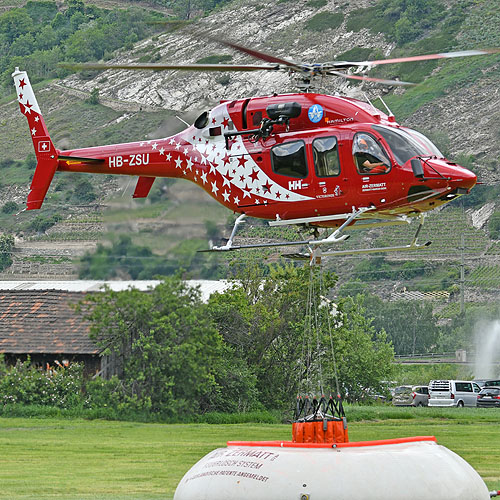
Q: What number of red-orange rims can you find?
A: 1